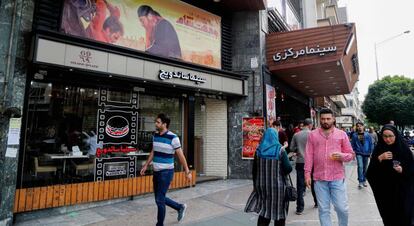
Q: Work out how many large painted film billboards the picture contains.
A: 1